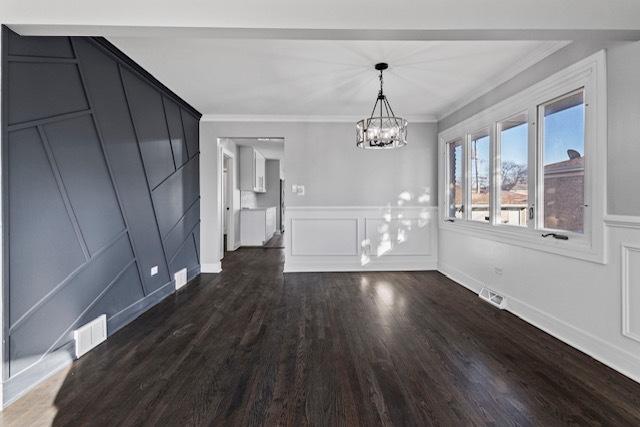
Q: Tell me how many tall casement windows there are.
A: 4